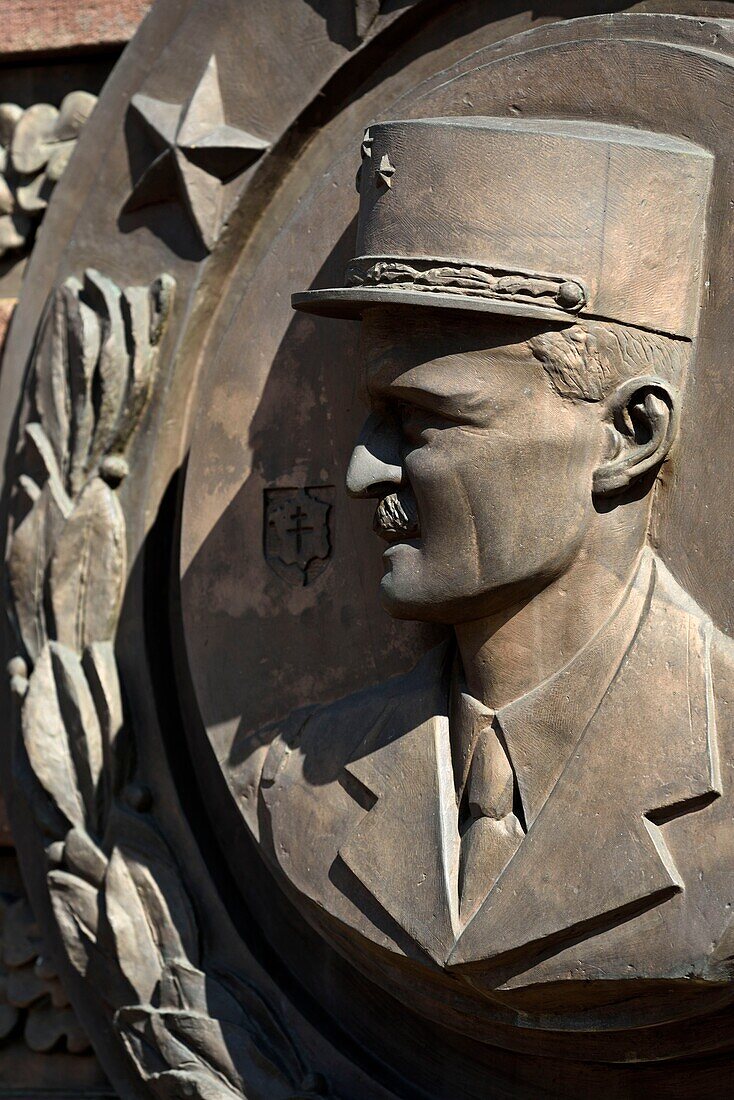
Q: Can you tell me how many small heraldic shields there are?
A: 1